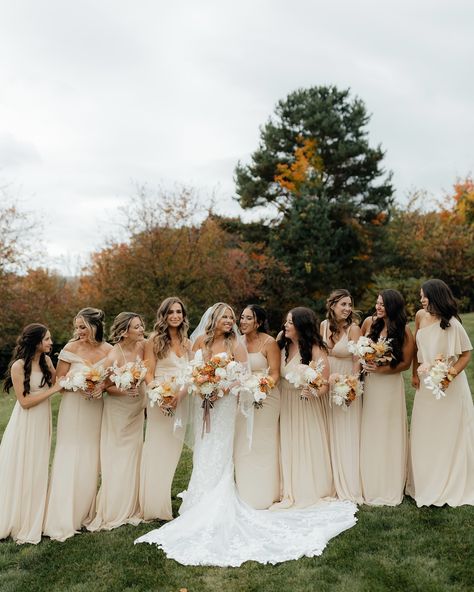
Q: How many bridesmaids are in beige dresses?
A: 9